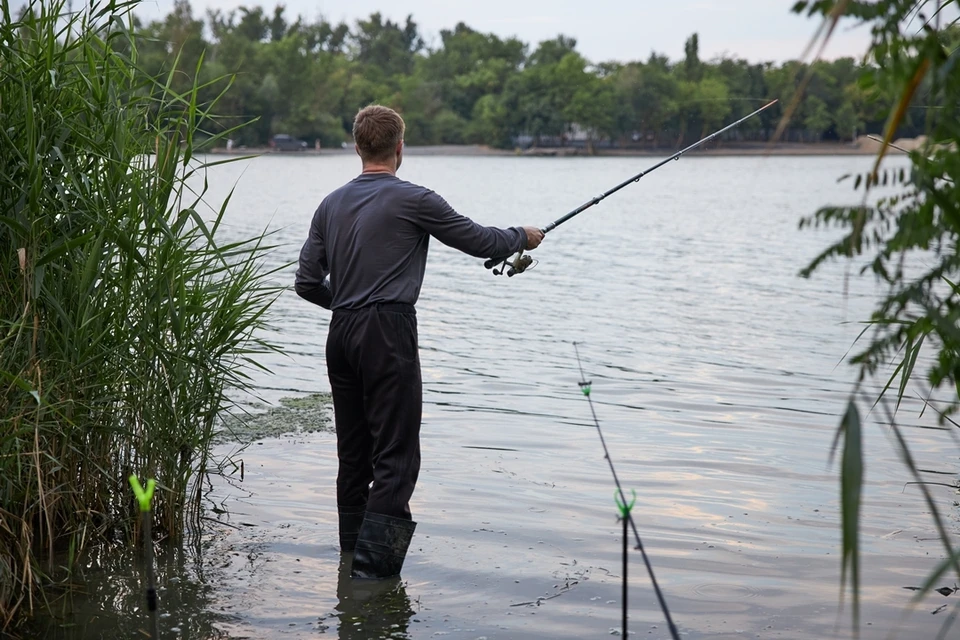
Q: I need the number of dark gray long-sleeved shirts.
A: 1